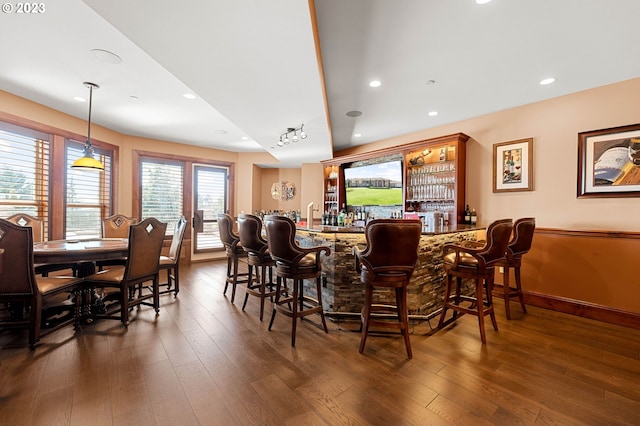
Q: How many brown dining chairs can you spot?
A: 5